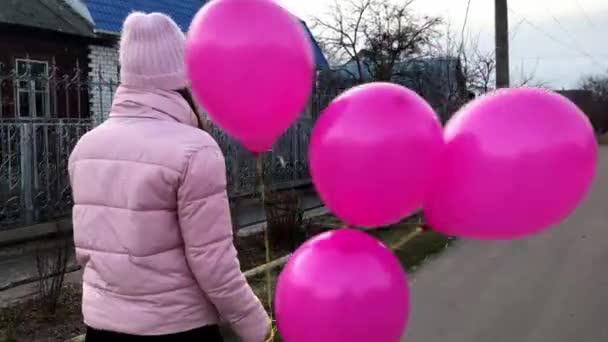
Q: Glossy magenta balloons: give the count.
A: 4